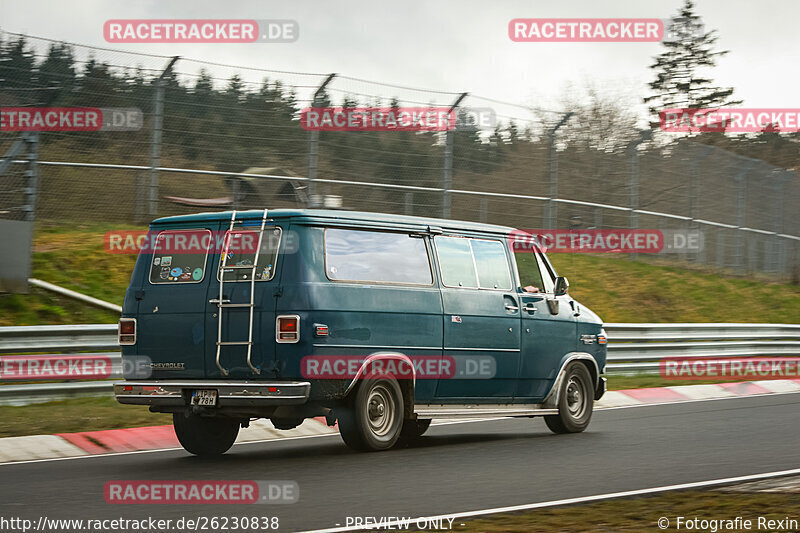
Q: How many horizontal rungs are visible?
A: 4